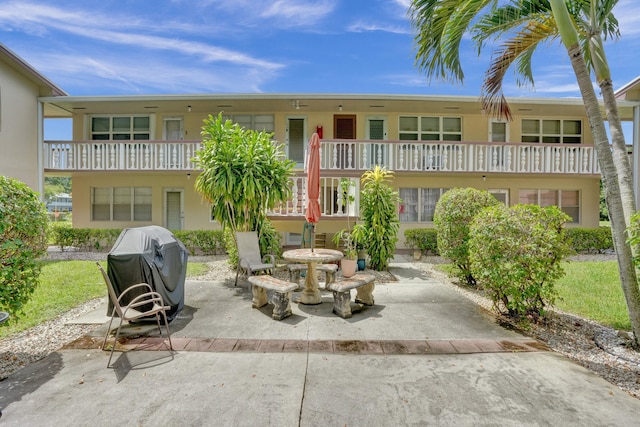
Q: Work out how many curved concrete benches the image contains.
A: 3